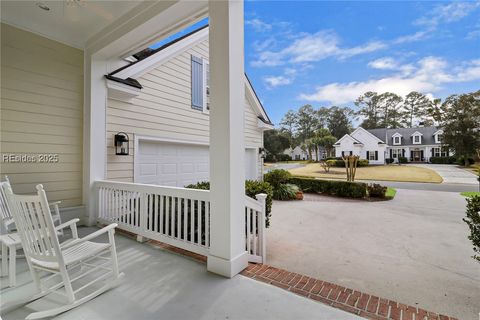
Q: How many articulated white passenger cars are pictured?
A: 0